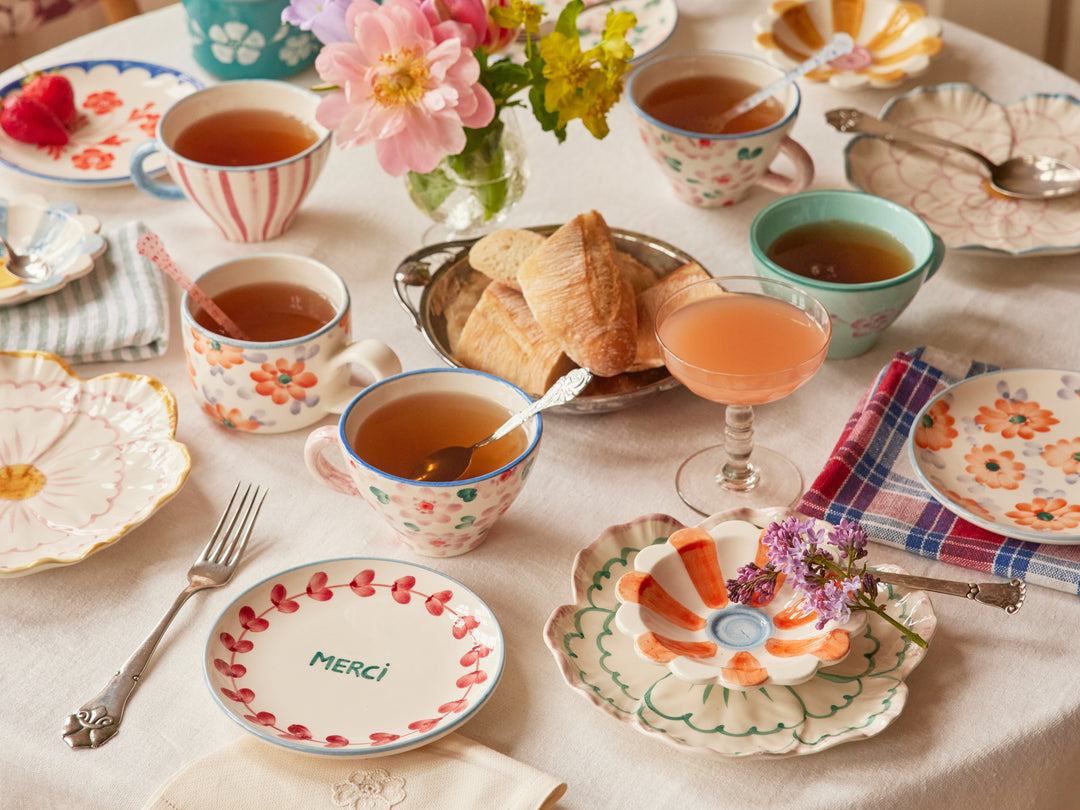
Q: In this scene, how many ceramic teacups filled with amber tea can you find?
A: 5